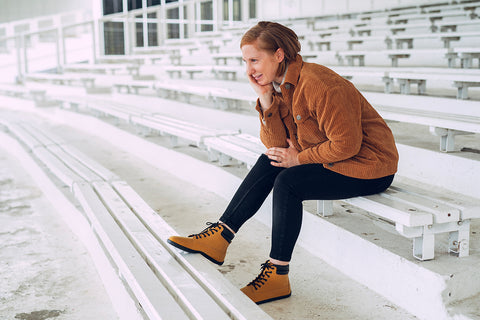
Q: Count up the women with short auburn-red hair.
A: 1